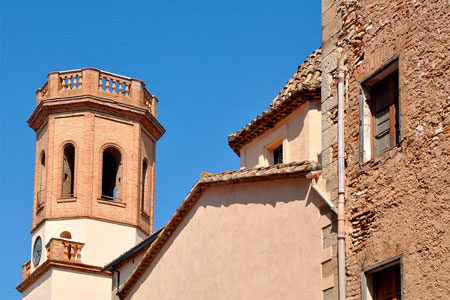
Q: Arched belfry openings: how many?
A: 4